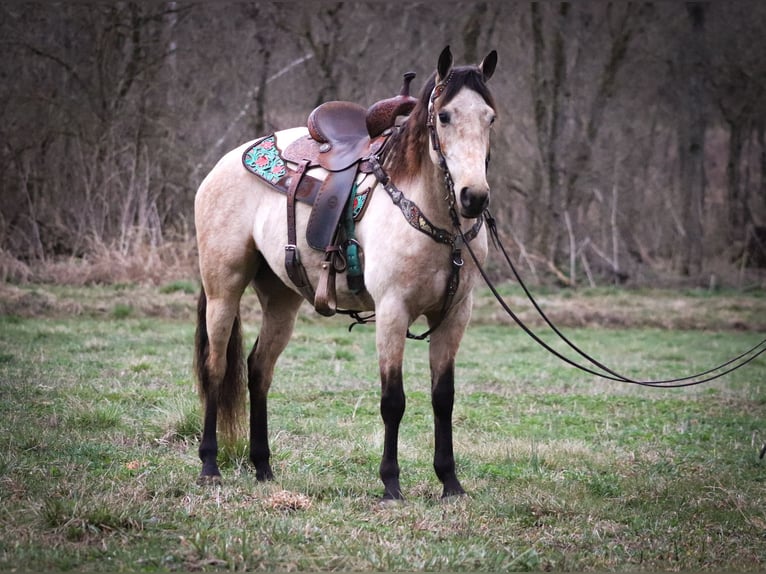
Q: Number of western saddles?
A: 1